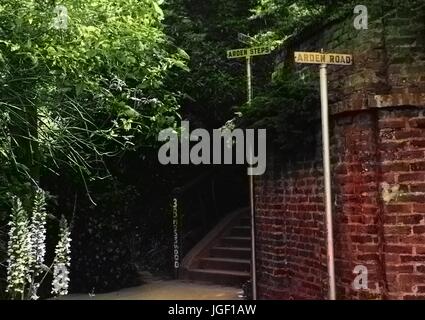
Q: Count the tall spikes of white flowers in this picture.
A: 3